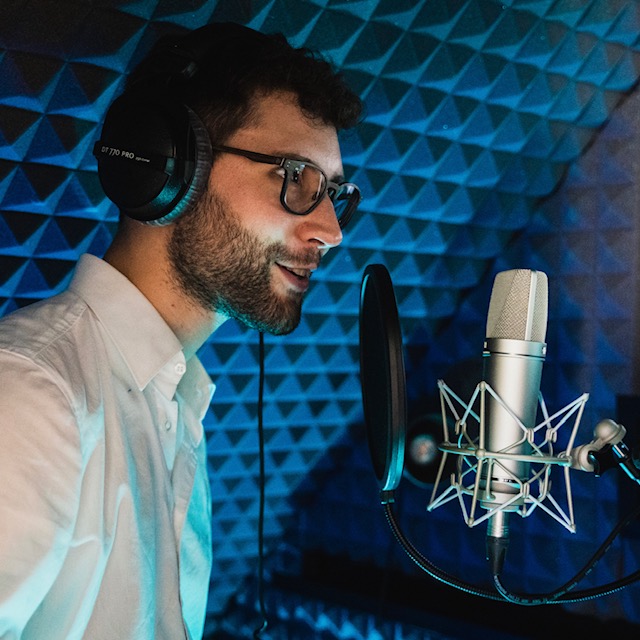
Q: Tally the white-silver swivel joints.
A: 1